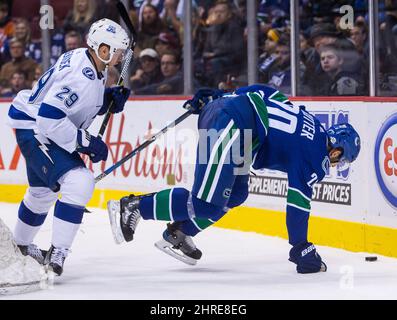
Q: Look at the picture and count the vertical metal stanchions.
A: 6